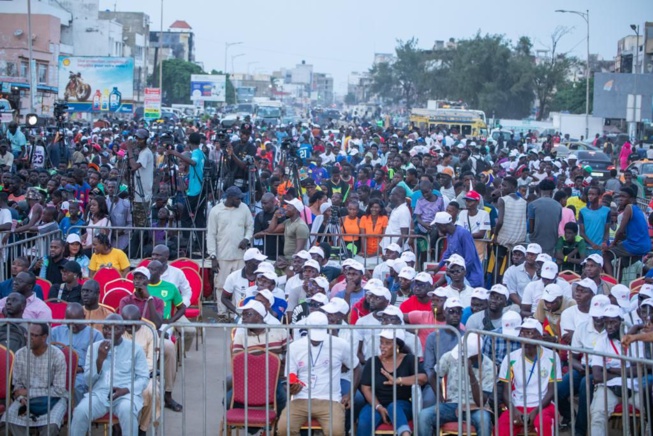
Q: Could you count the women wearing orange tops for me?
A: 2